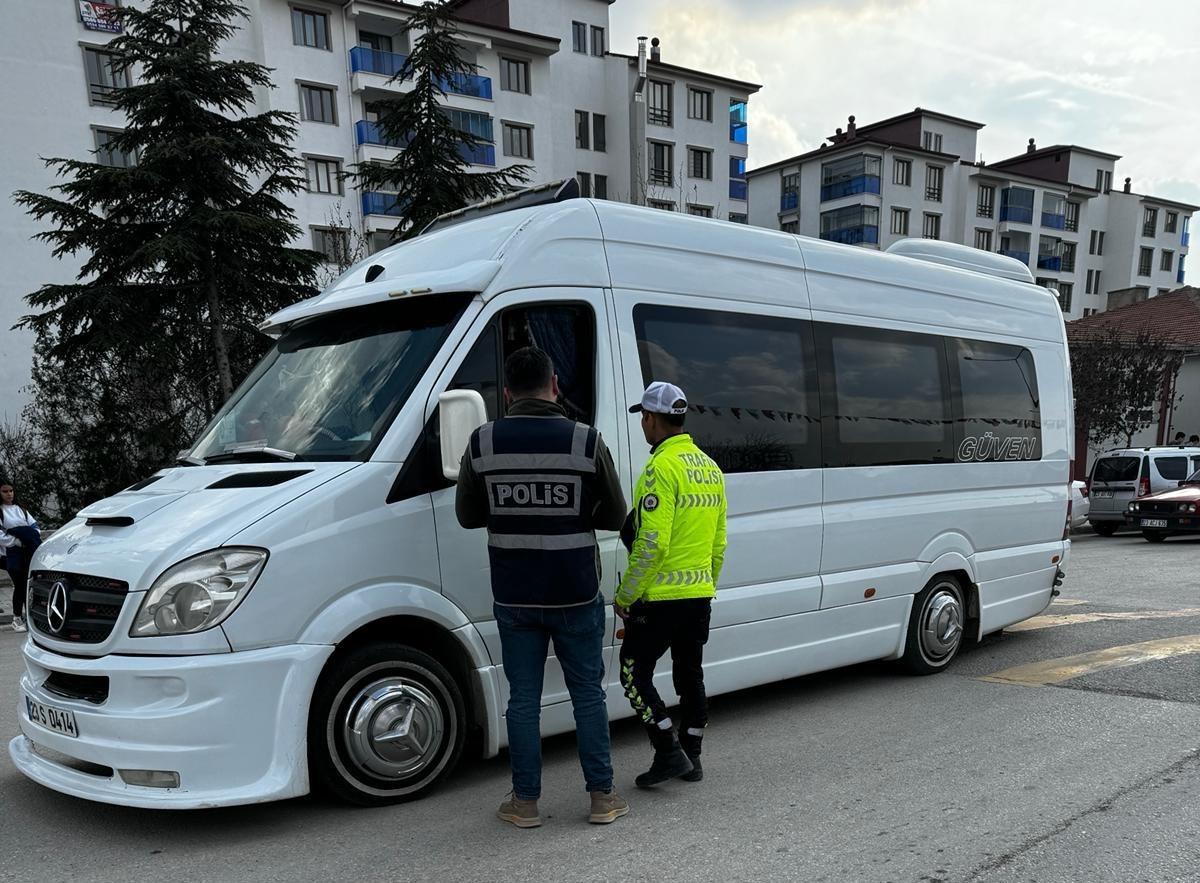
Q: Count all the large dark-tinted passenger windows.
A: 3